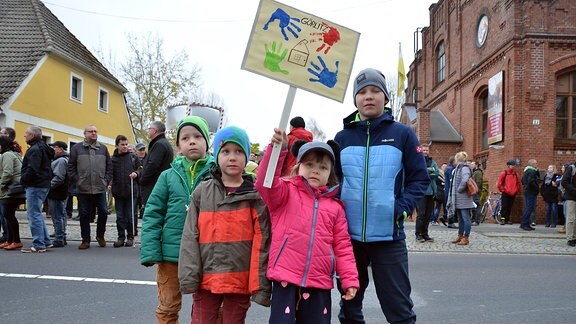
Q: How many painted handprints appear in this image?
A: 4